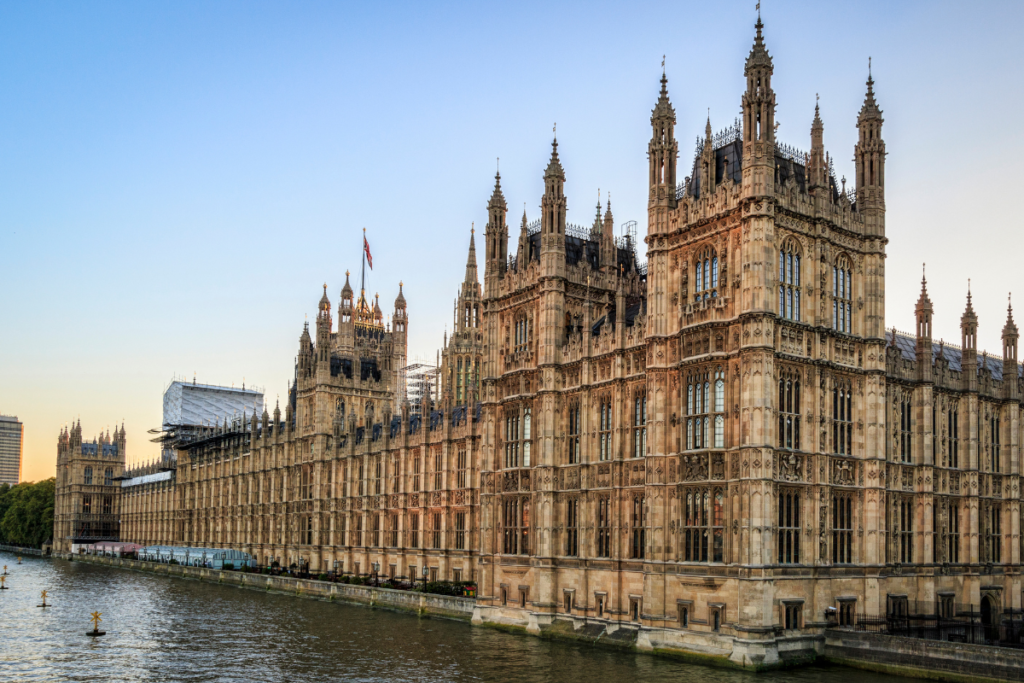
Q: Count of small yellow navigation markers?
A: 5